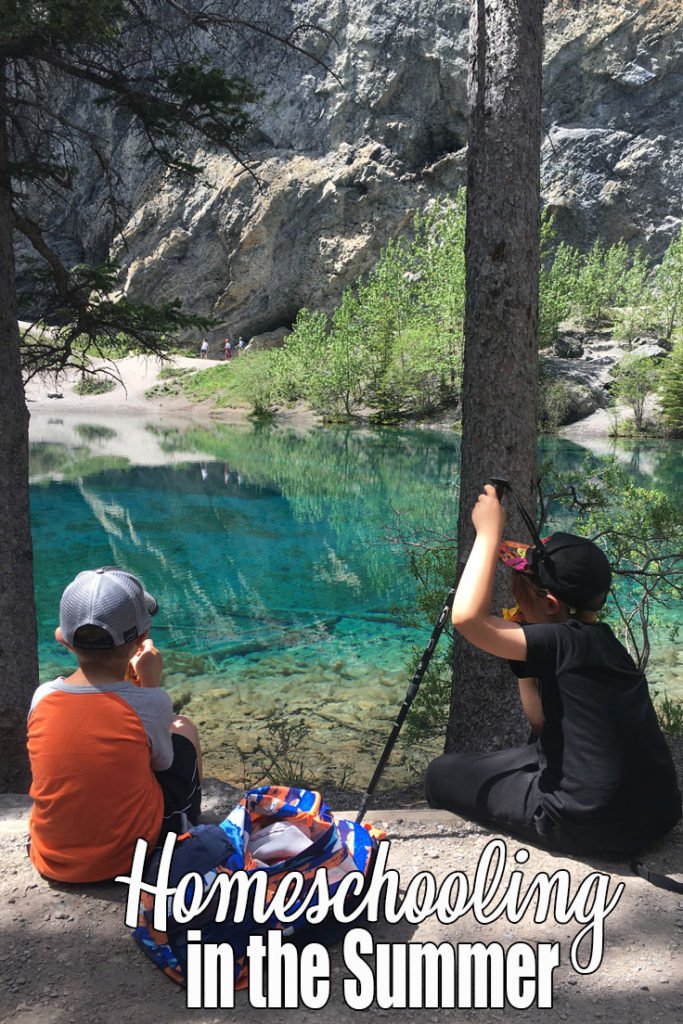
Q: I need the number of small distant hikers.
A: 3